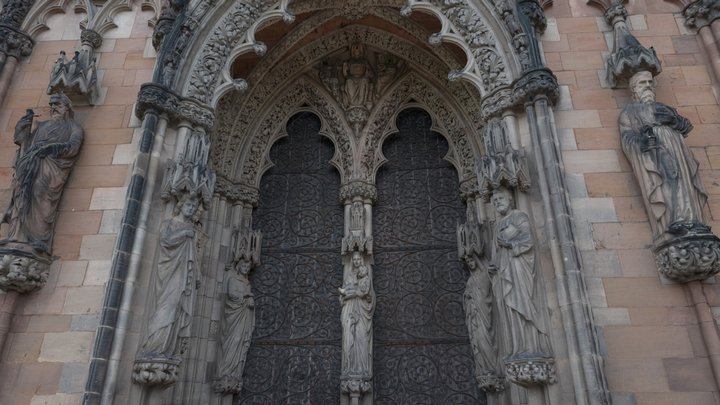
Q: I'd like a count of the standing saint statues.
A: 7